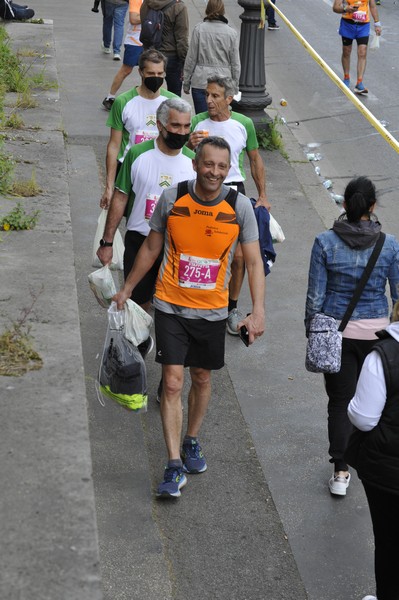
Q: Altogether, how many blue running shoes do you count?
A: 4